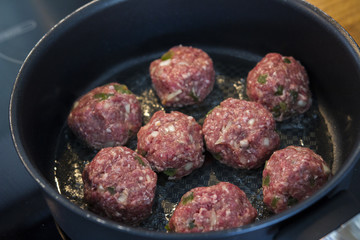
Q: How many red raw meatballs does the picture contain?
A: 8